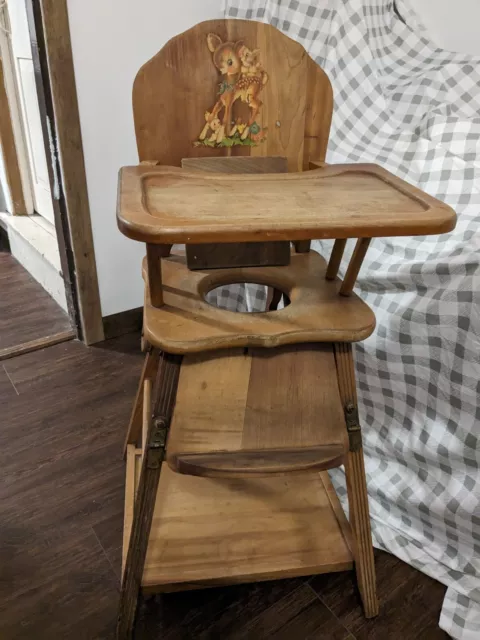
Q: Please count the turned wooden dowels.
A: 3